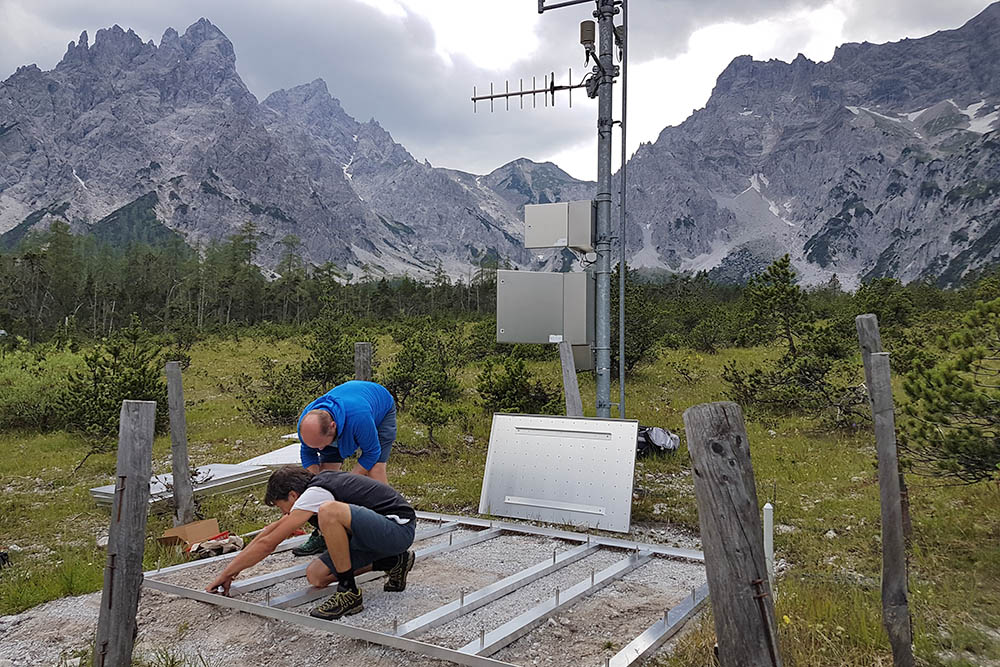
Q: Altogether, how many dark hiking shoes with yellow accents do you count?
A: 2